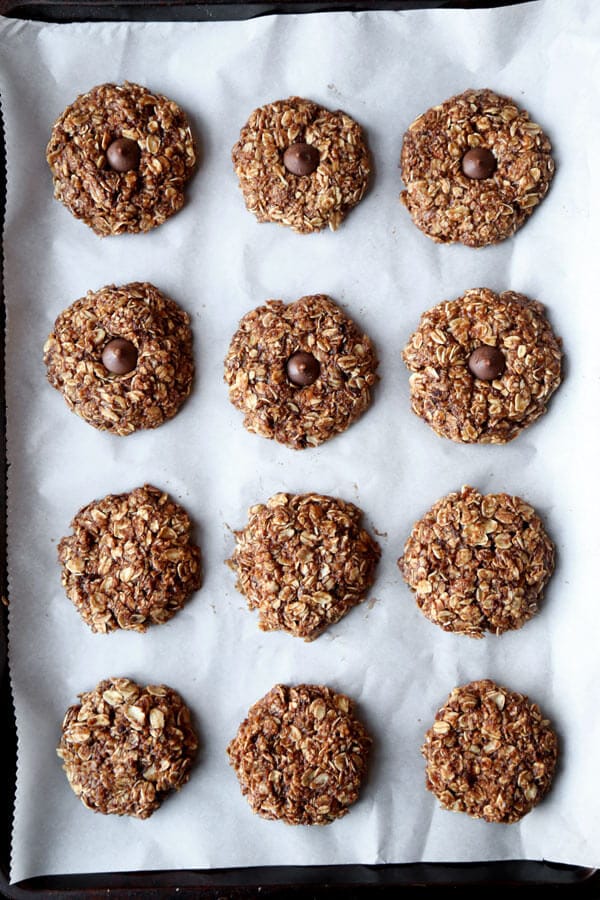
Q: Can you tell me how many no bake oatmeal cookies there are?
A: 12